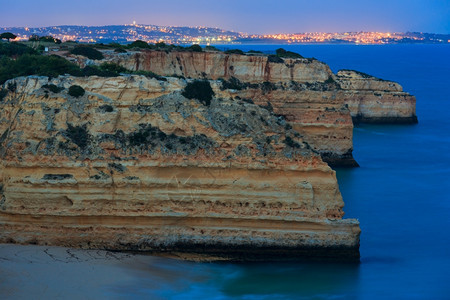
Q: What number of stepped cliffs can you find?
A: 3